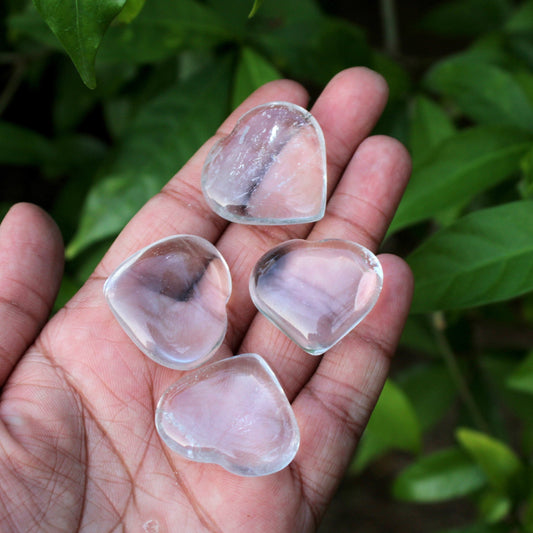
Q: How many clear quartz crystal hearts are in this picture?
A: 4